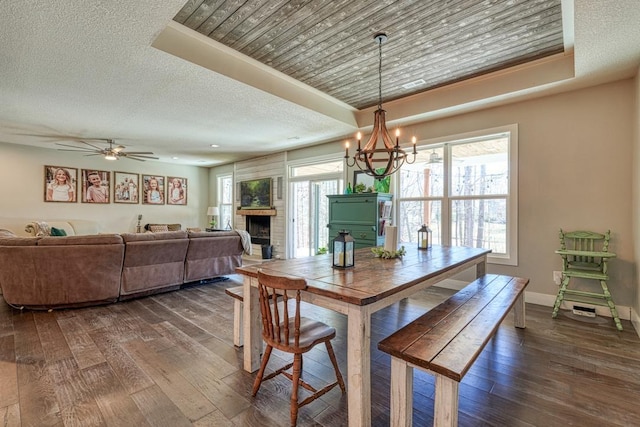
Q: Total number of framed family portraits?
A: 5